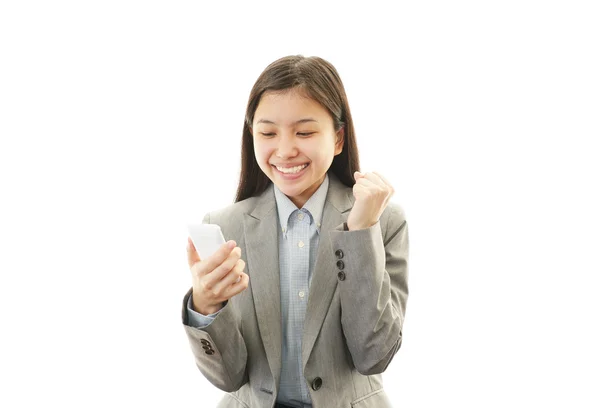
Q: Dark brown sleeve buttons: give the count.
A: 6